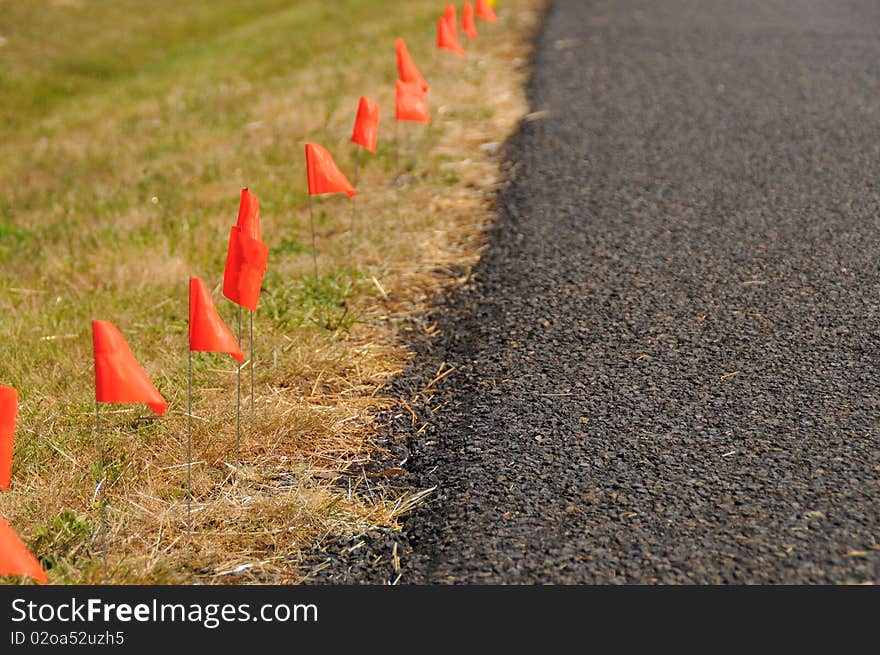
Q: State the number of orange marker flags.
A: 14